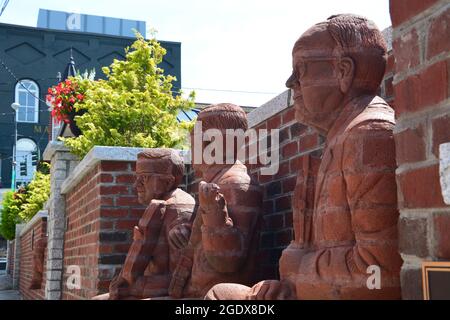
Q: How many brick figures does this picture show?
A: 3